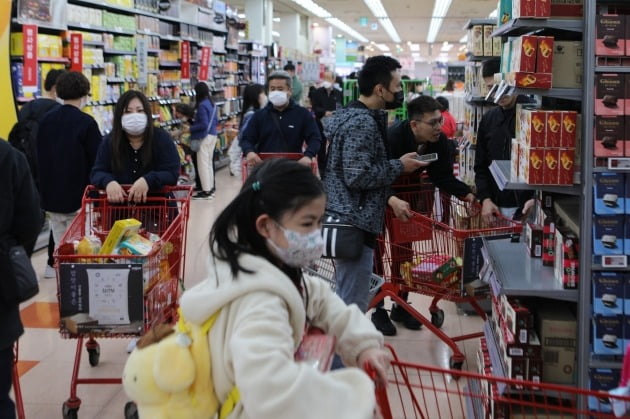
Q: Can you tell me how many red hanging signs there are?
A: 4